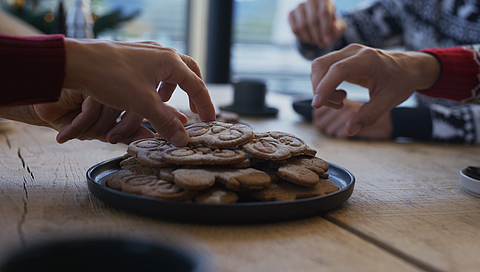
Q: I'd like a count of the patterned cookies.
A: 5